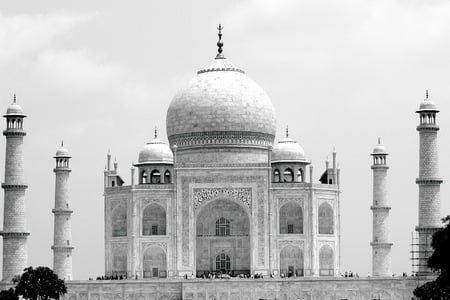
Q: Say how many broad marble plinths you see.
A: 1